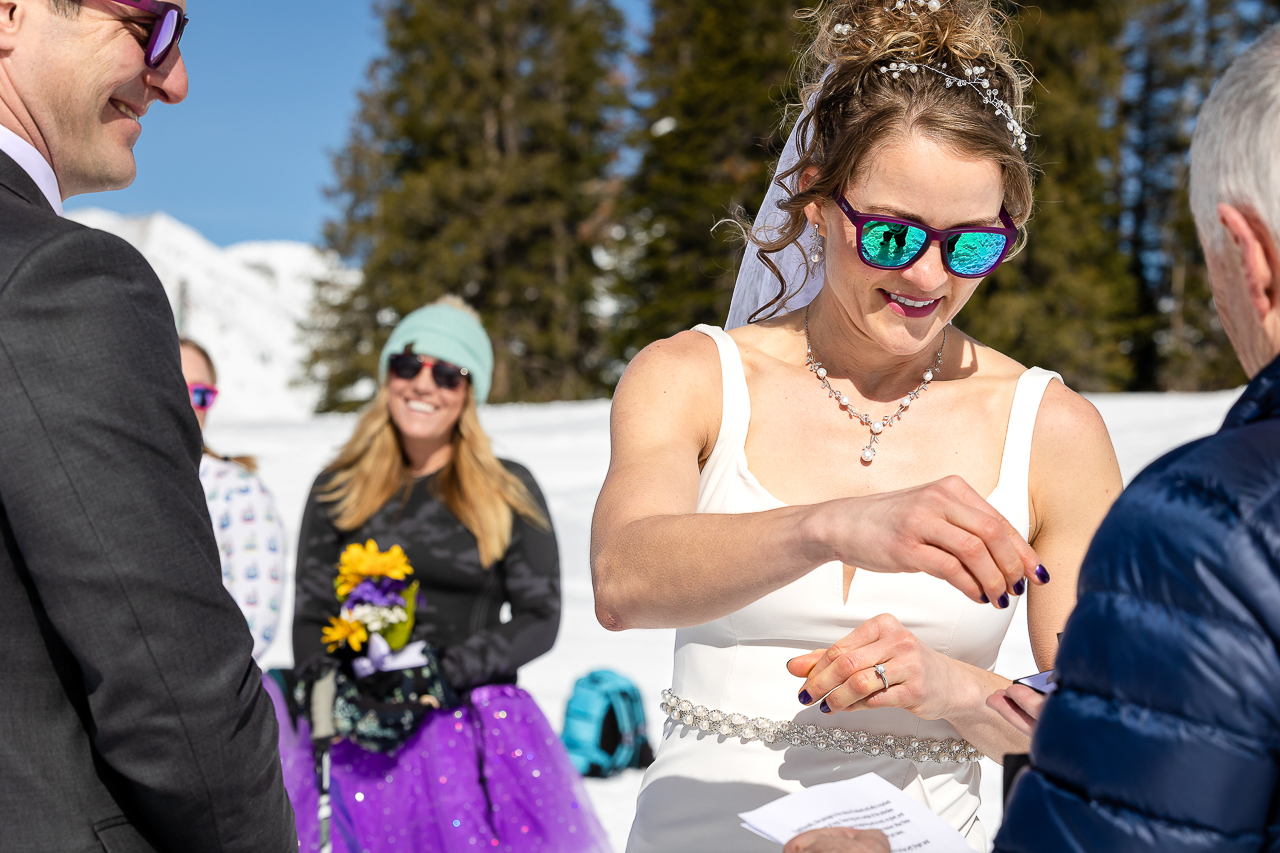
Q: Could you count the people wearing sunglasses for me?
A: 4